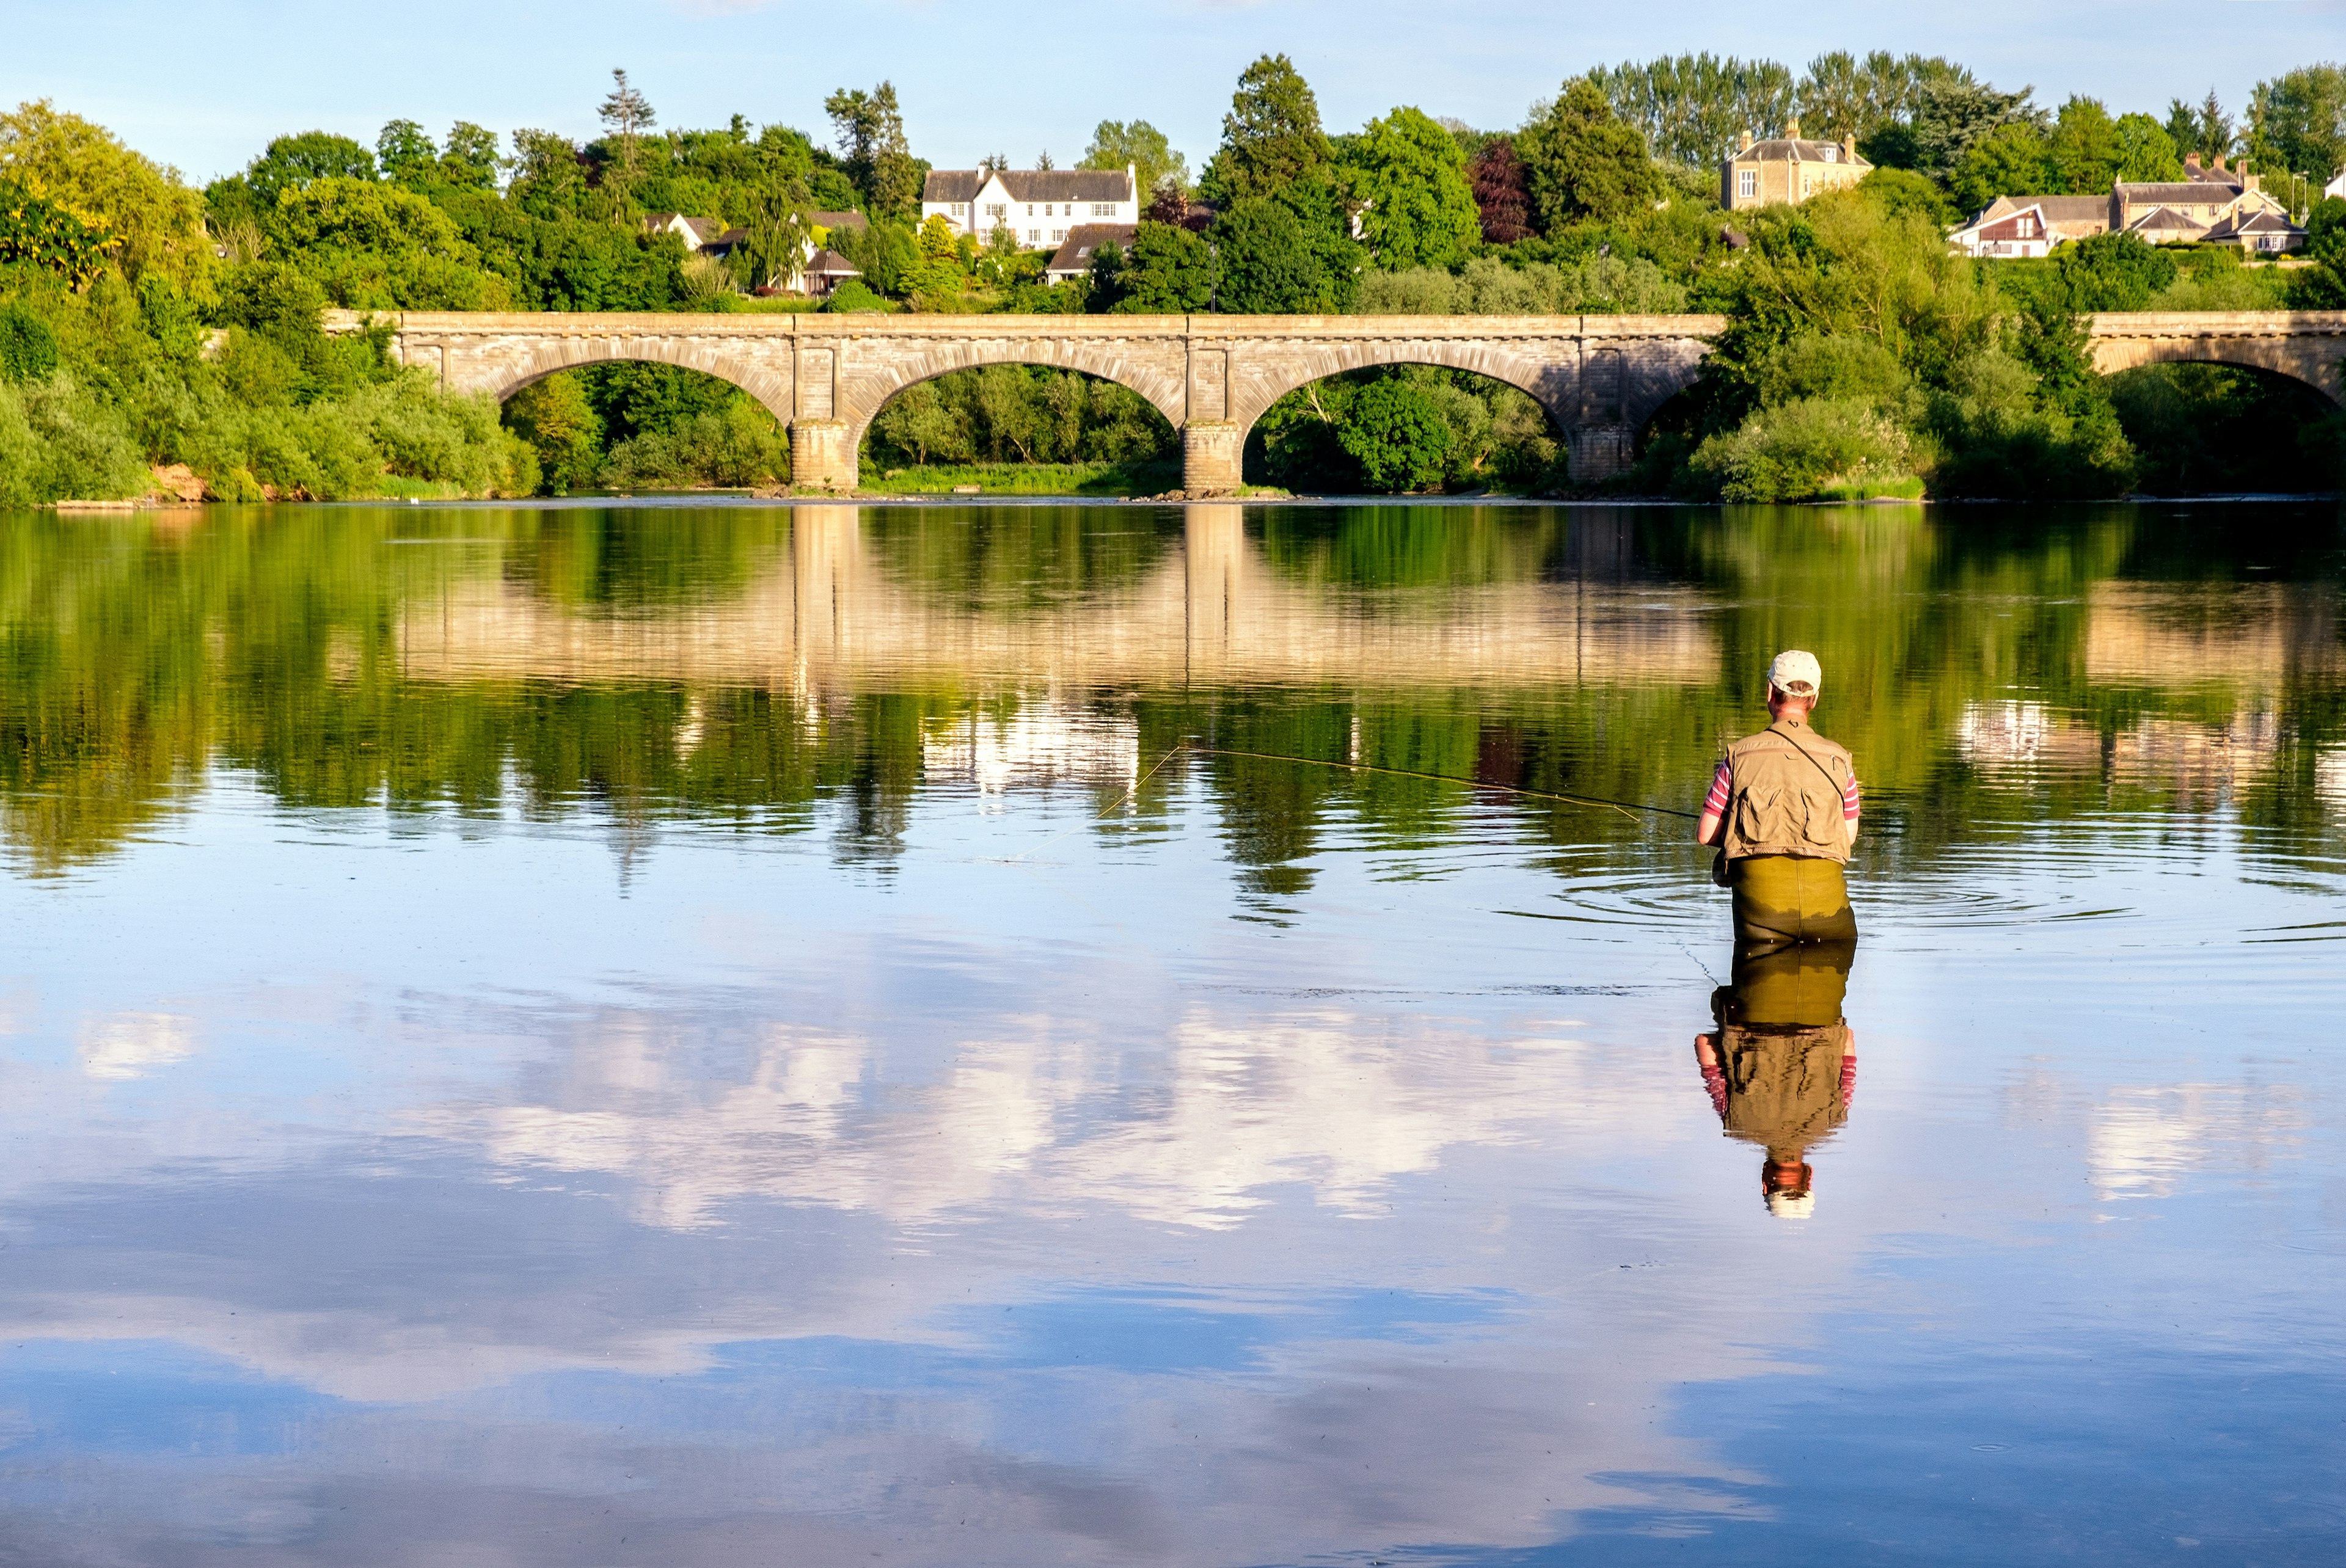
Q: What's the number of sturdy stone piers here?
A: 3